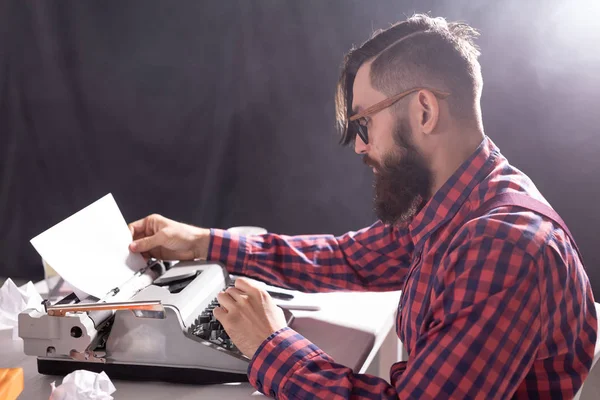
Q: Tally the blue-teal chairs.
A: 0